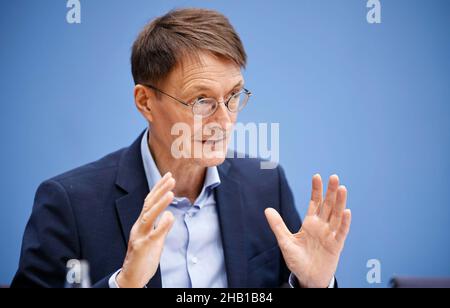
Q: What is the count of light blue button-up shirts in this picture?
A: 1